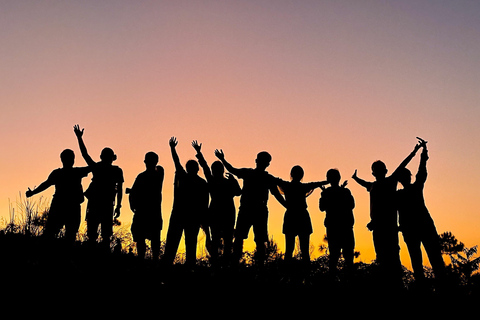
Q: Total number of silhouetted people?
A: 10